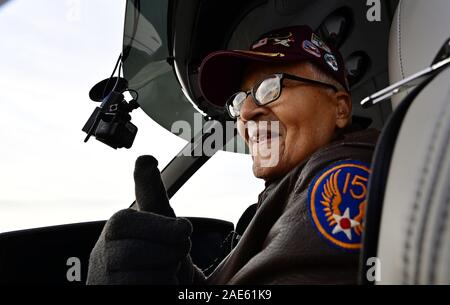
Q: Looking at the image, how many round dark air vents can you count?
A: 2